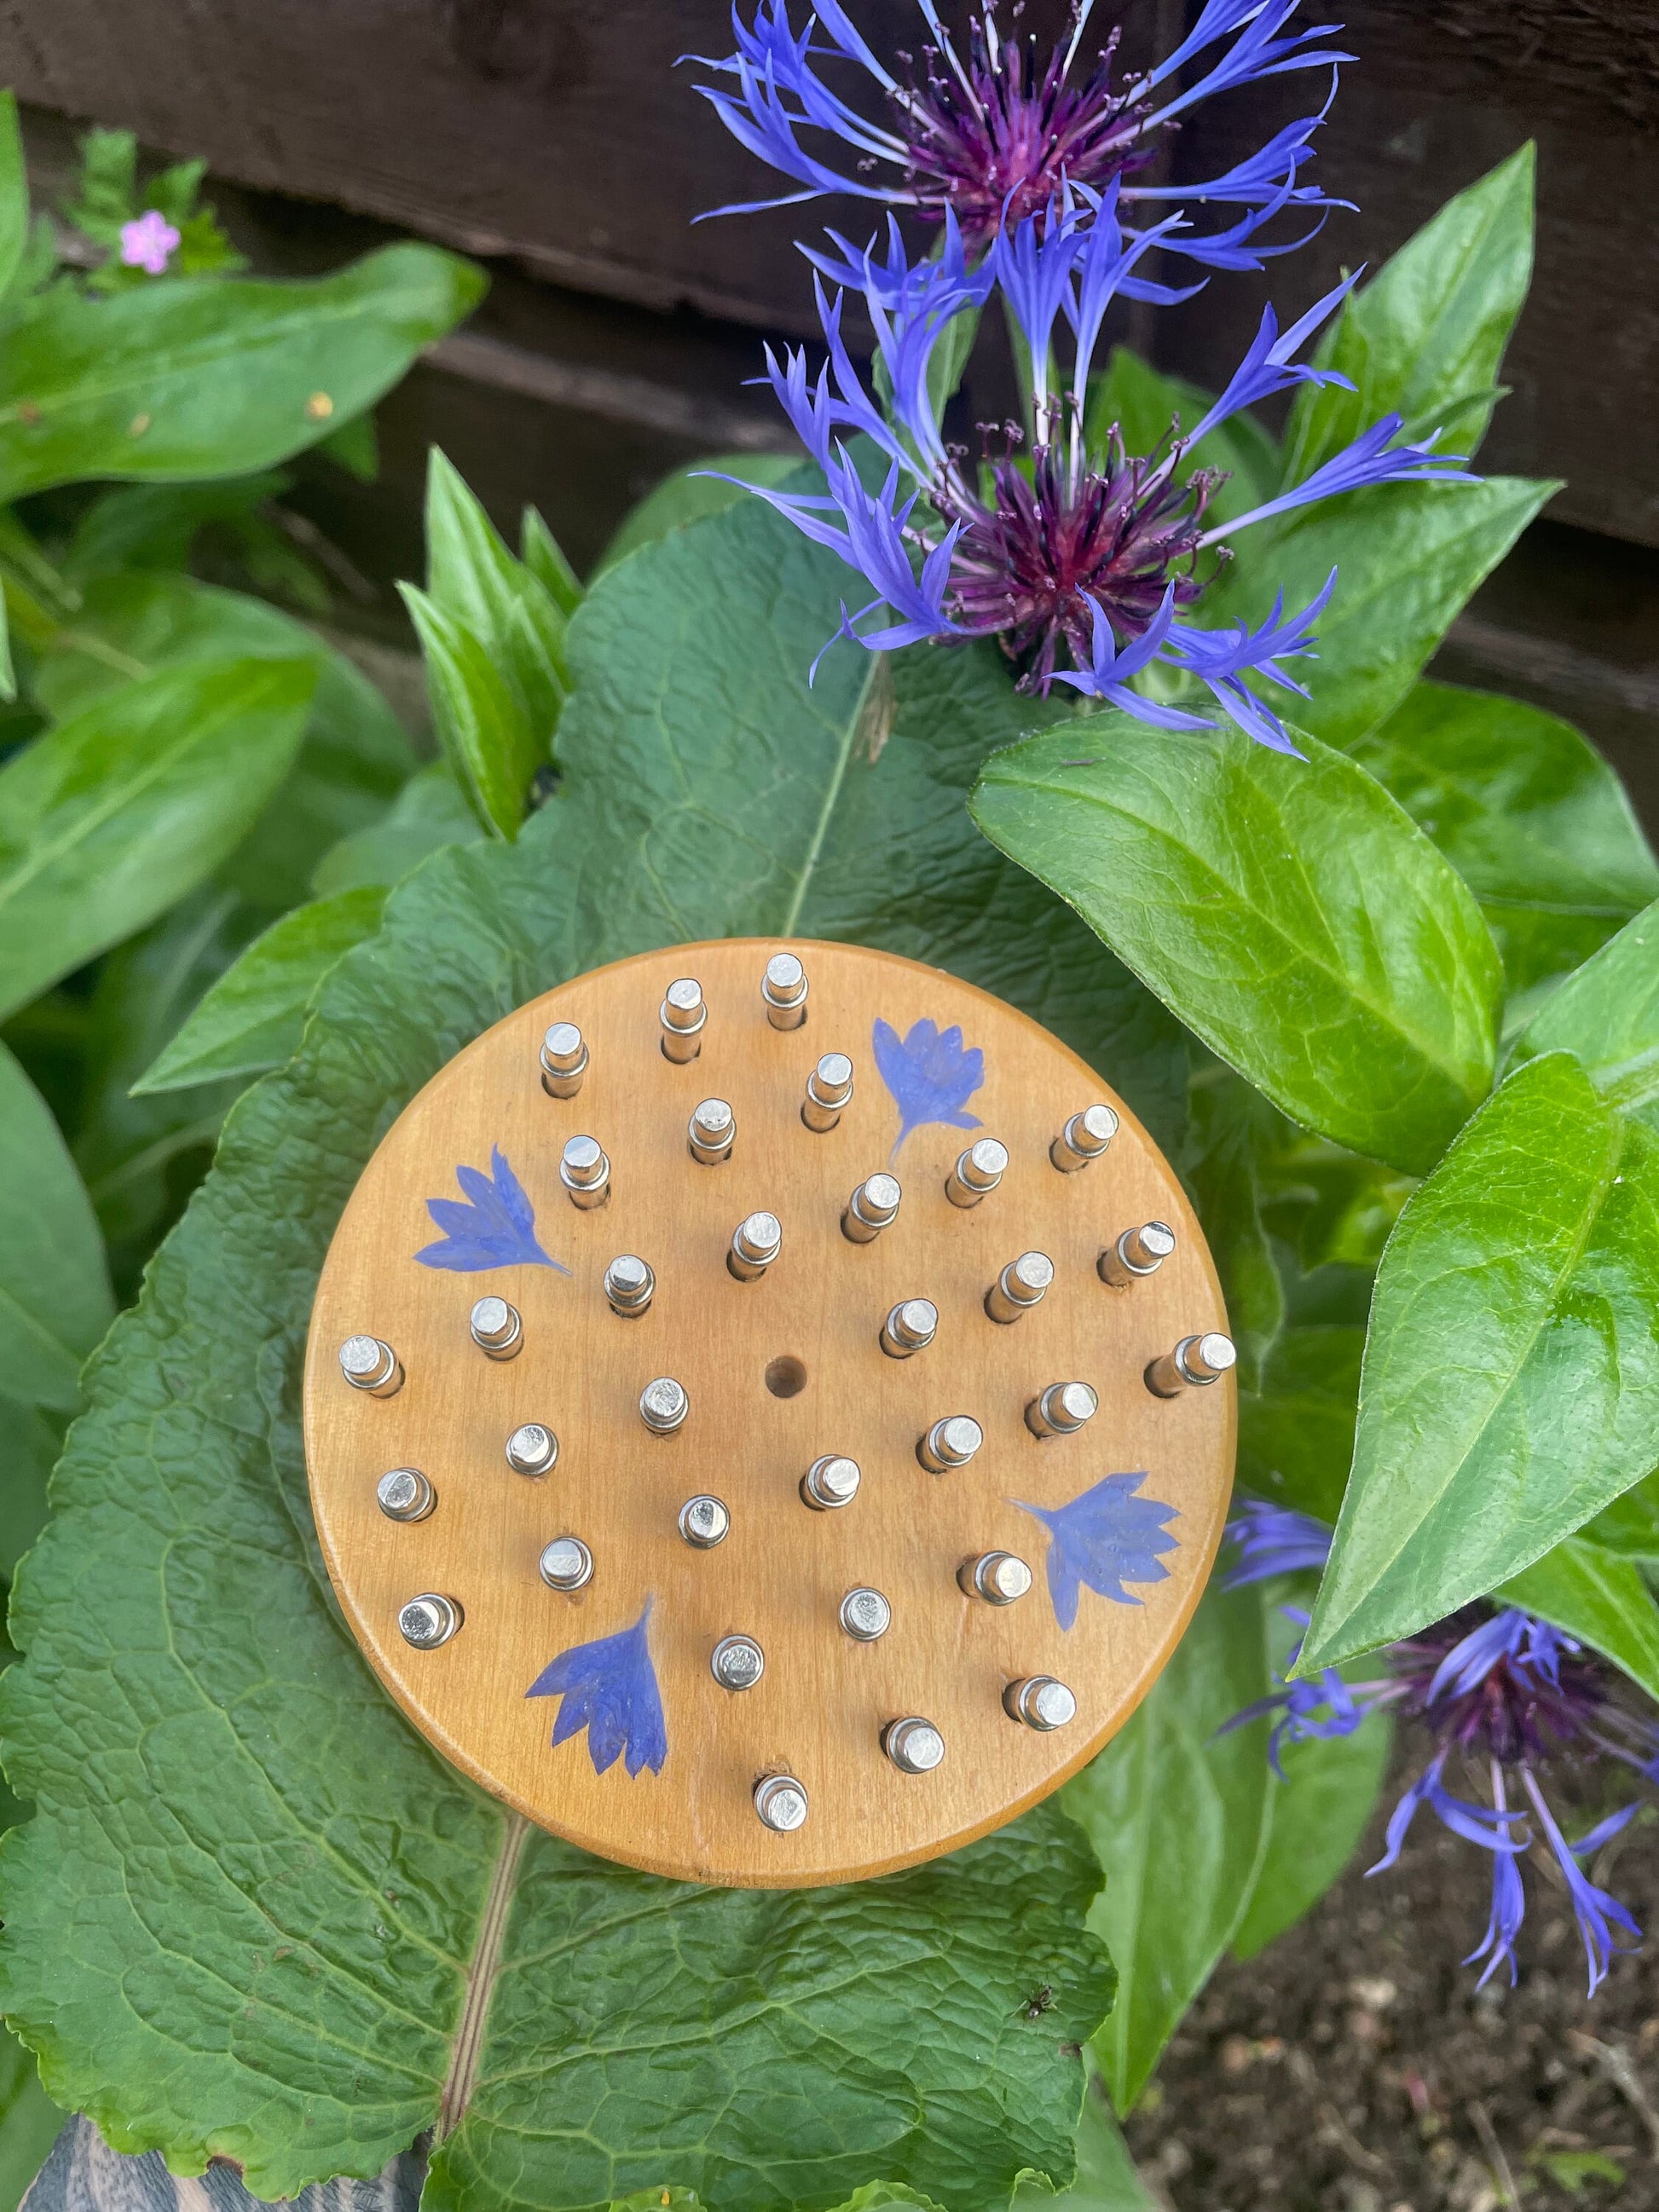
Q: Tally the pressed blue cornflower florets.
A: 4